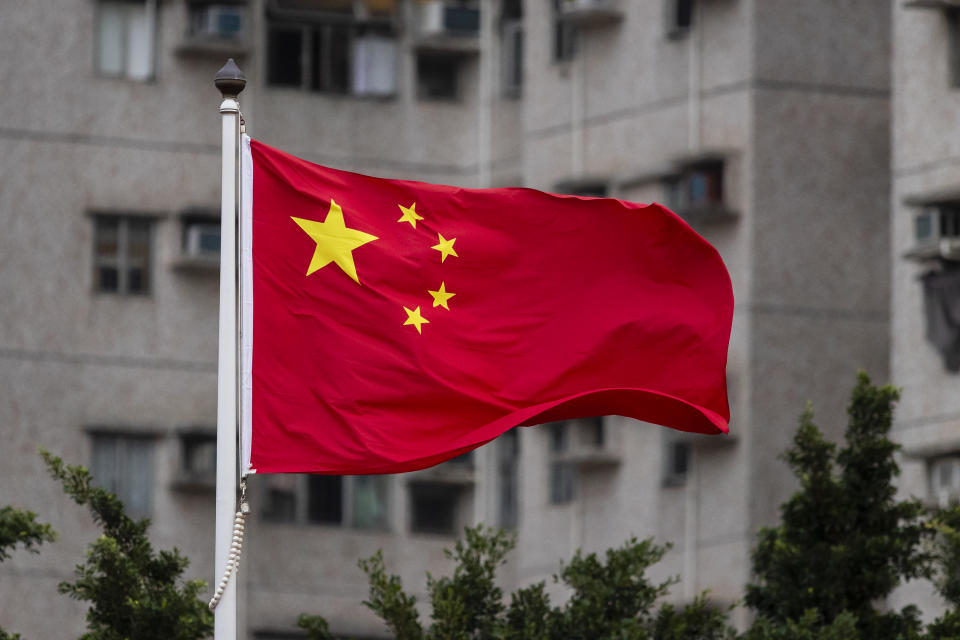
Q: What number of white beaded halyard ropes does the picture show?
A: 1